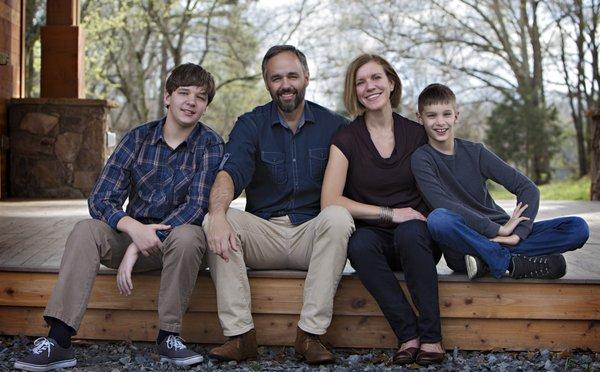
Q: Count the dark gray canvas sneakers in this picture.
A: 2